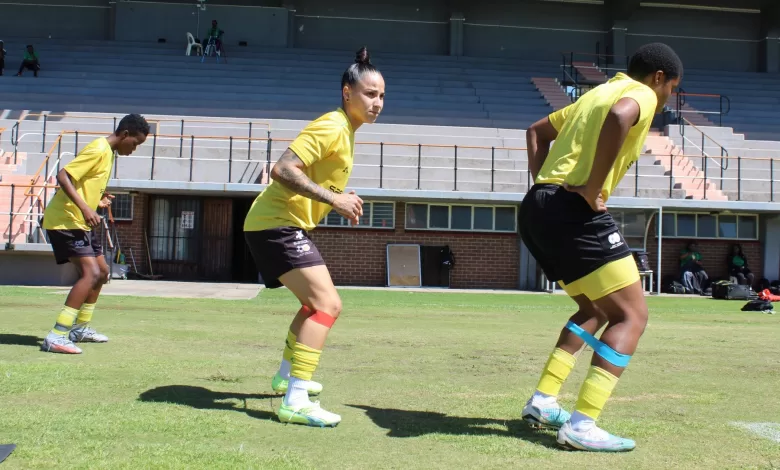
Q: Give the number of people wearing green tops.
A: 4